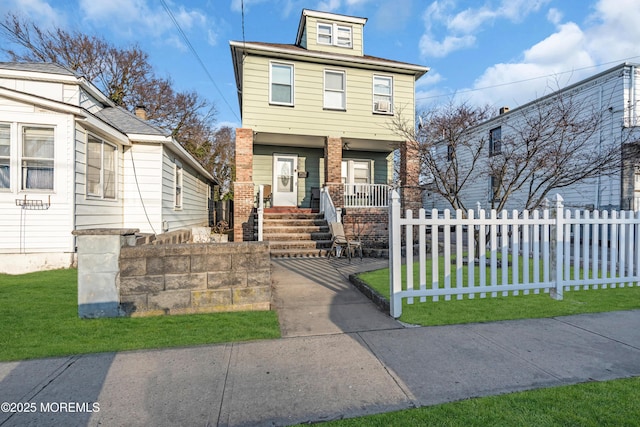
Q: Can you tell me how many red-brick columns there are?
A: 3